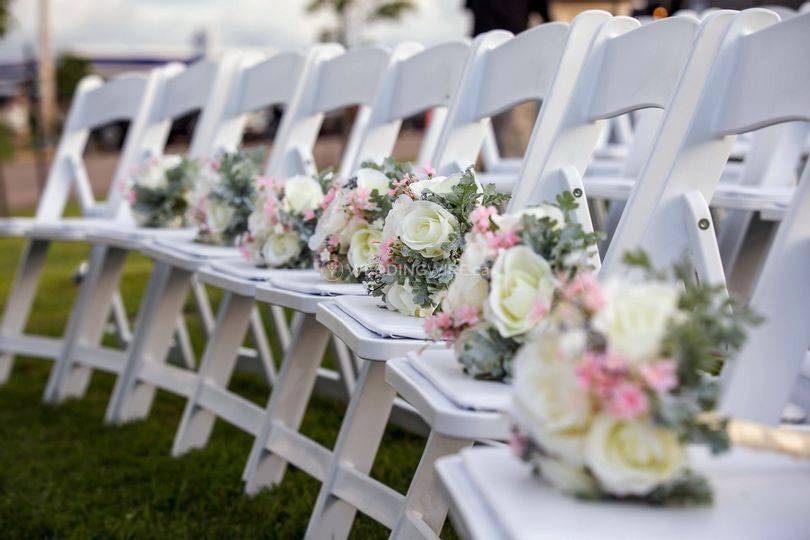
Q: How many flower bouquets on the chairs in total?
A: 7